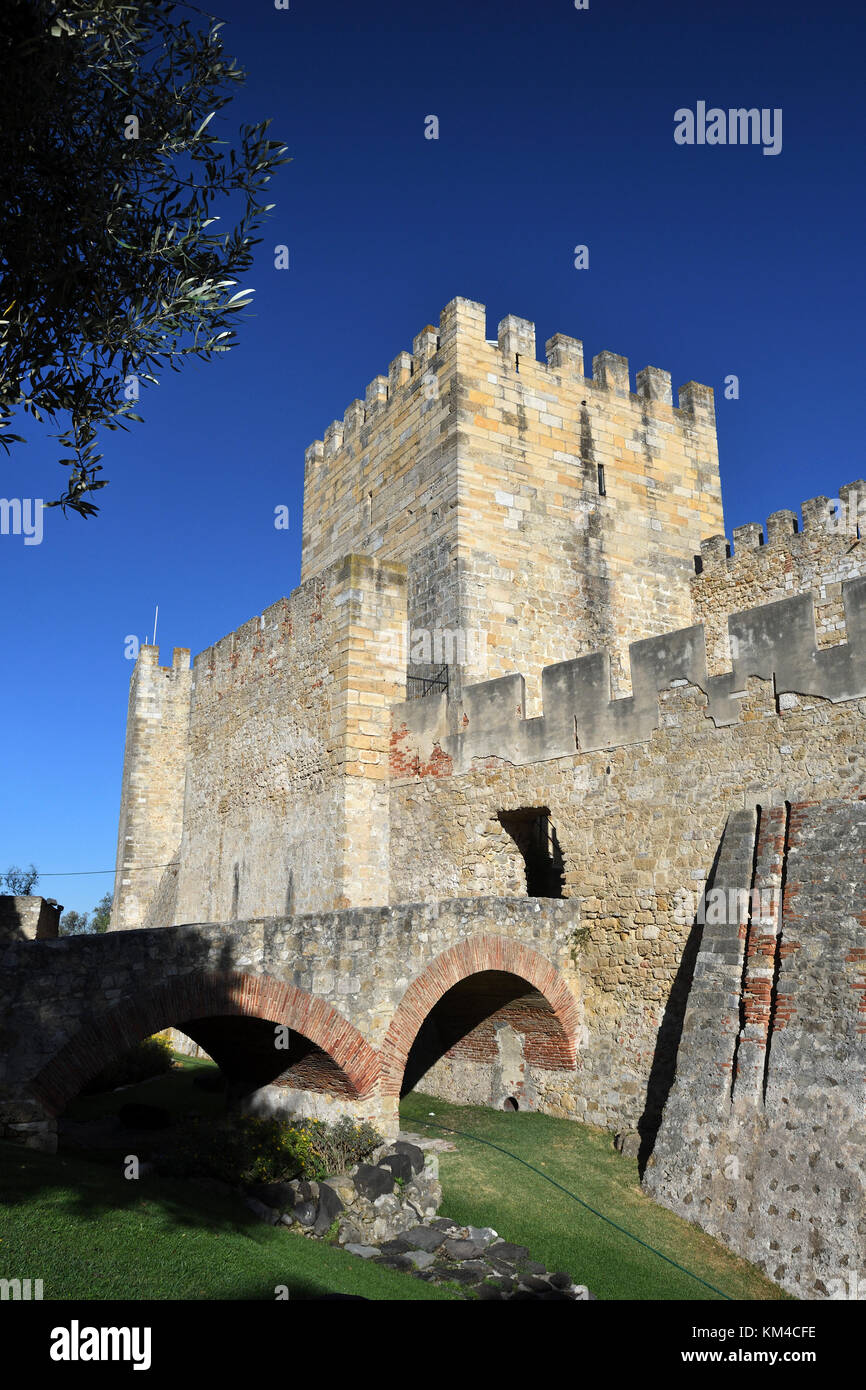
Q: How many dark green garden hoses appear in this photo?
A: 1